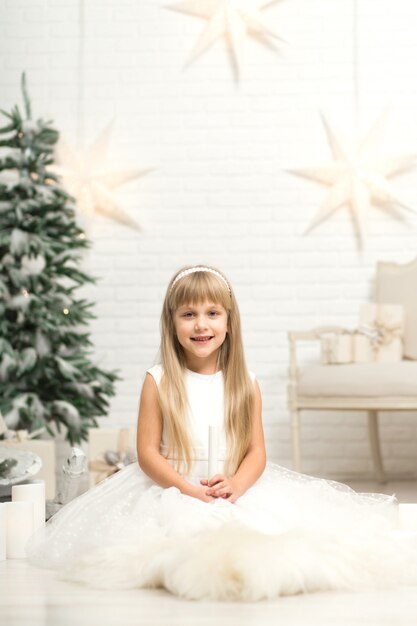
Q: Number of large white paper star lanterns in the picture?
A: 3